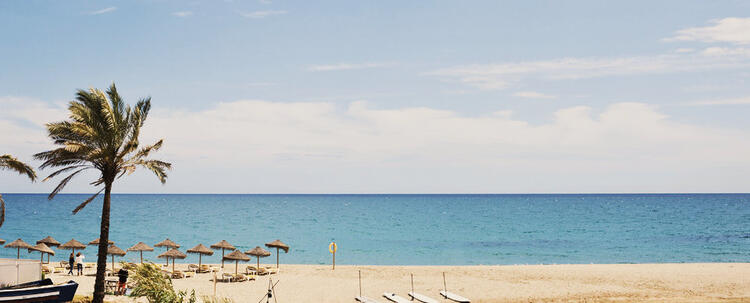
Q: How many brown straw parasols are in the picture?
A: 15